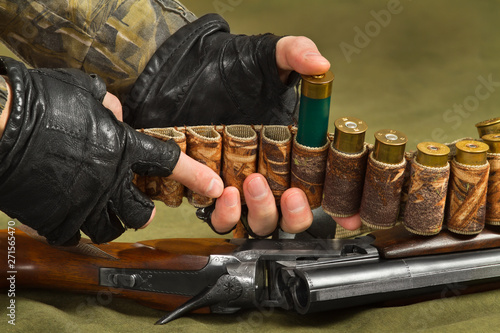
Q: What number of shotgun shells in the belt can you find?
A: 7